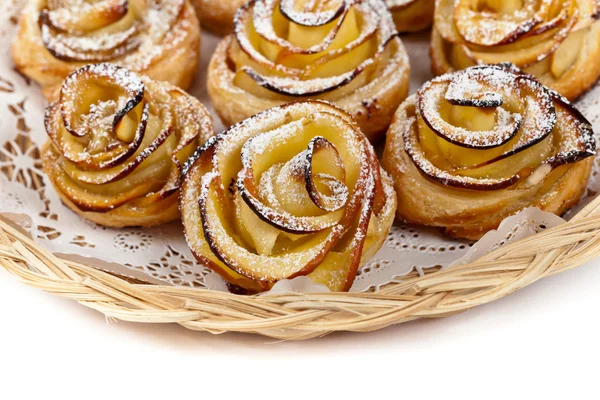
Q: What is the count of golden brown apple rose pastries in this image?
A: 8